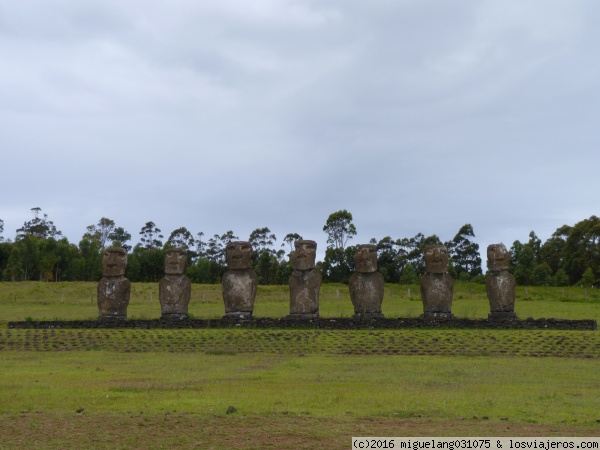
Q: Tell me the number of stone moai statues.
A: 7